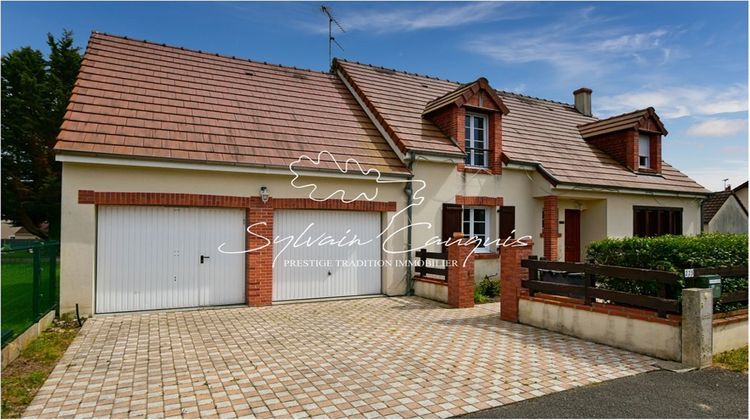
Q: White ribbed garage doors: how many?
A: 2